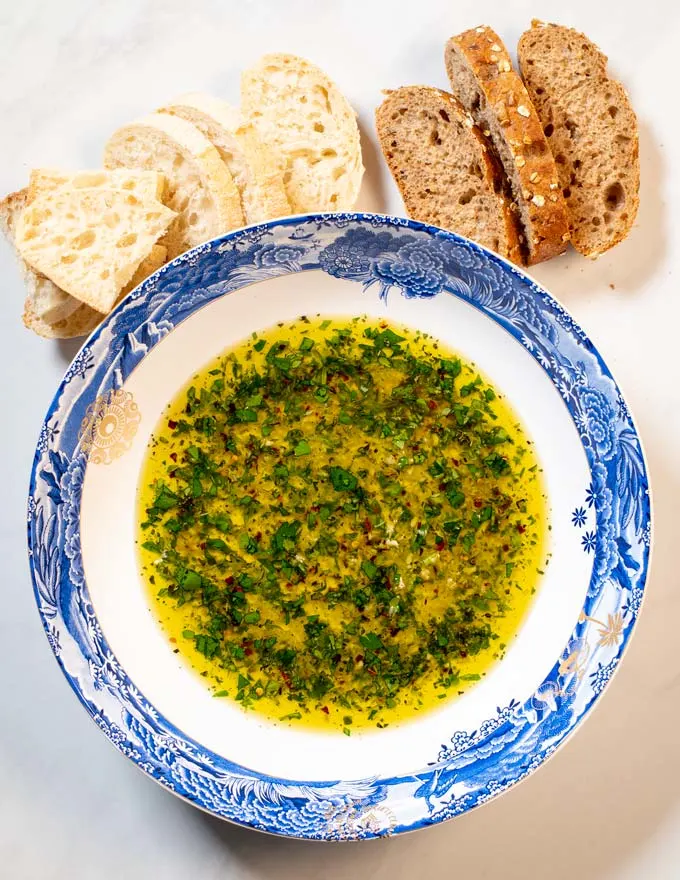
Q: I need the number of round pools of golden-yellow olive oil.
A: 1